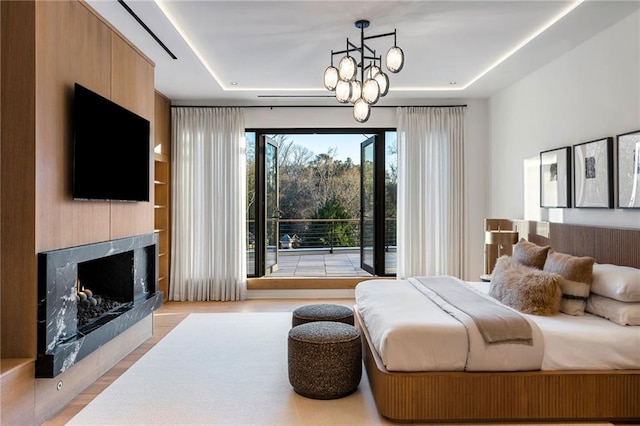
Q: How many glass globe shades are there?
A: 9